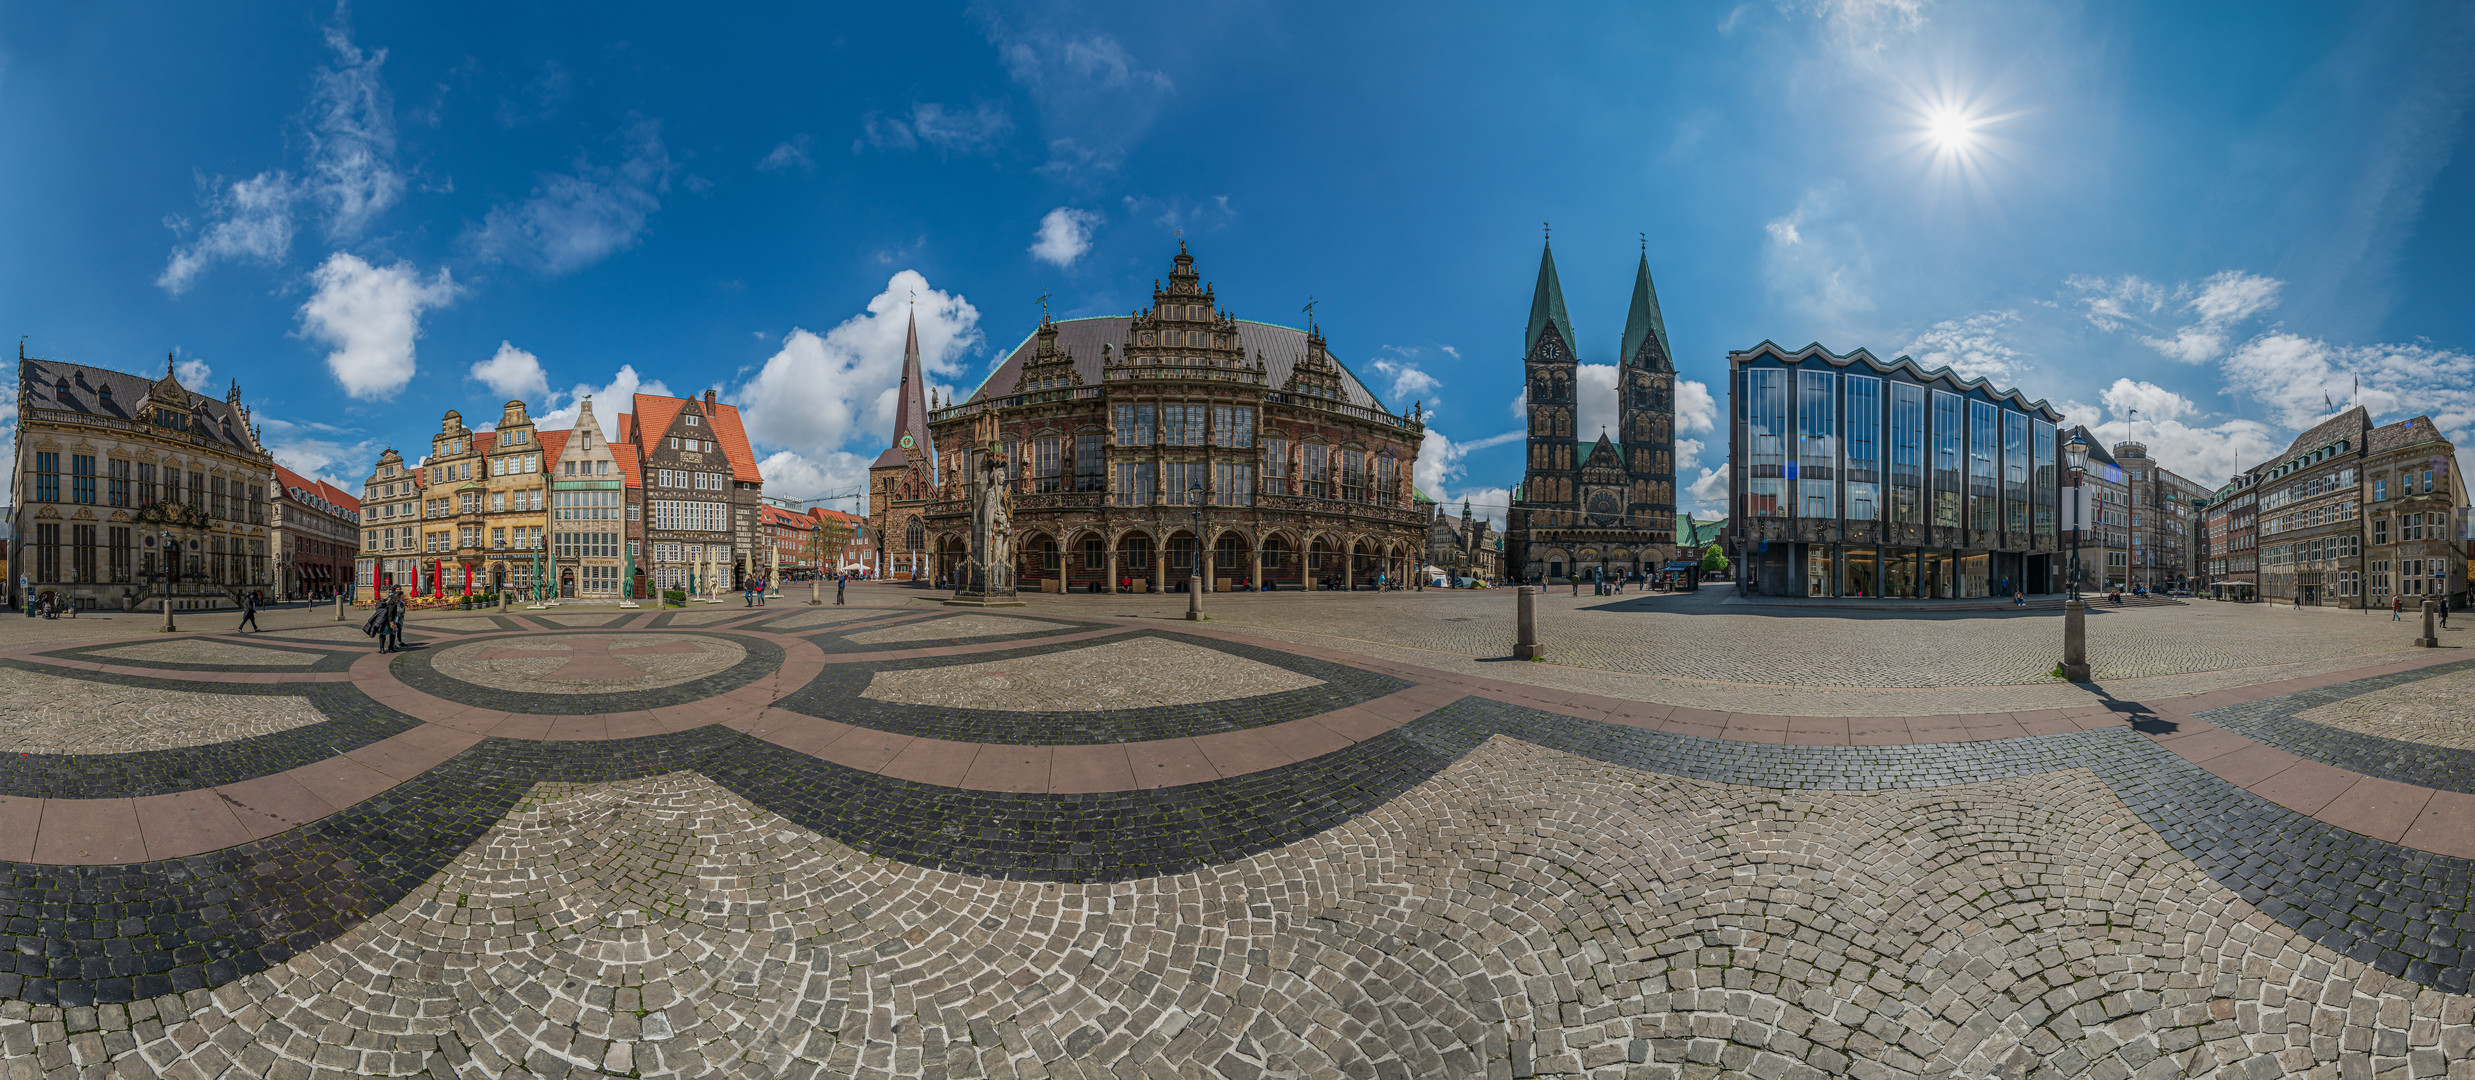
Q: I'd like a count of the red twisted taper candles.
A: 0